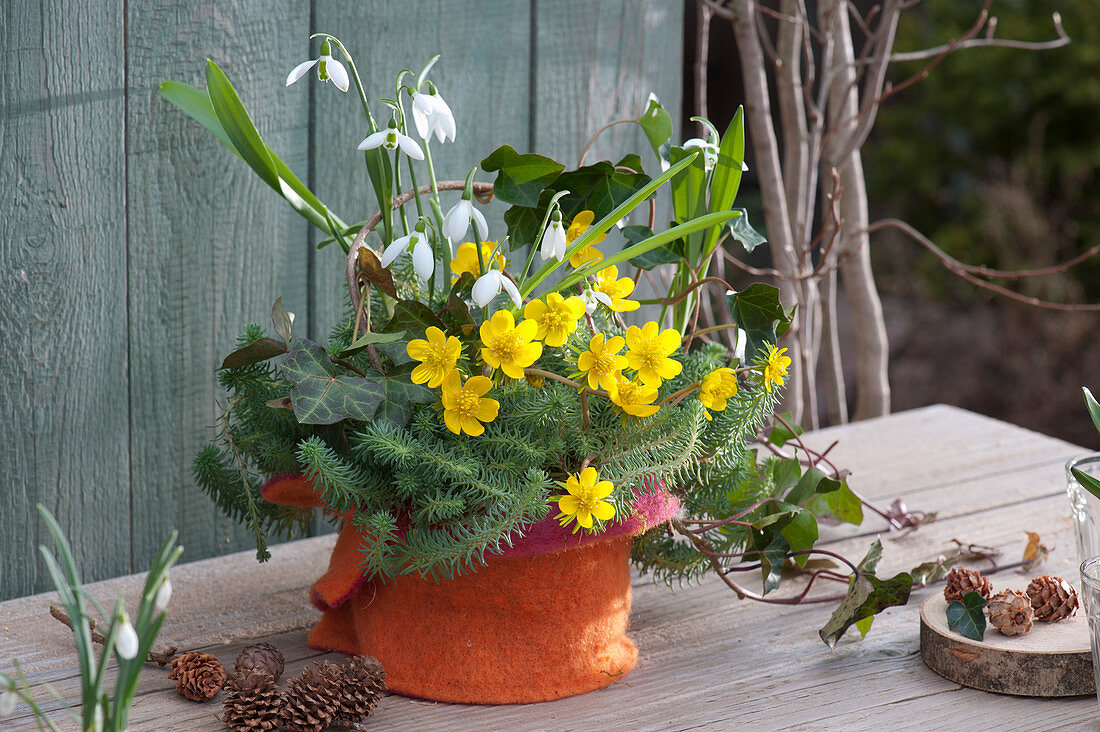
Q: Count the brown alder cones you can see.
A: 8